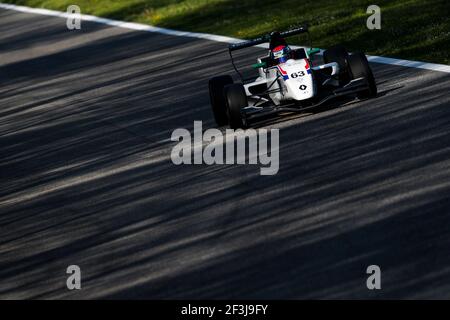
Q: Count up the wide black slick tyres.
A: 4